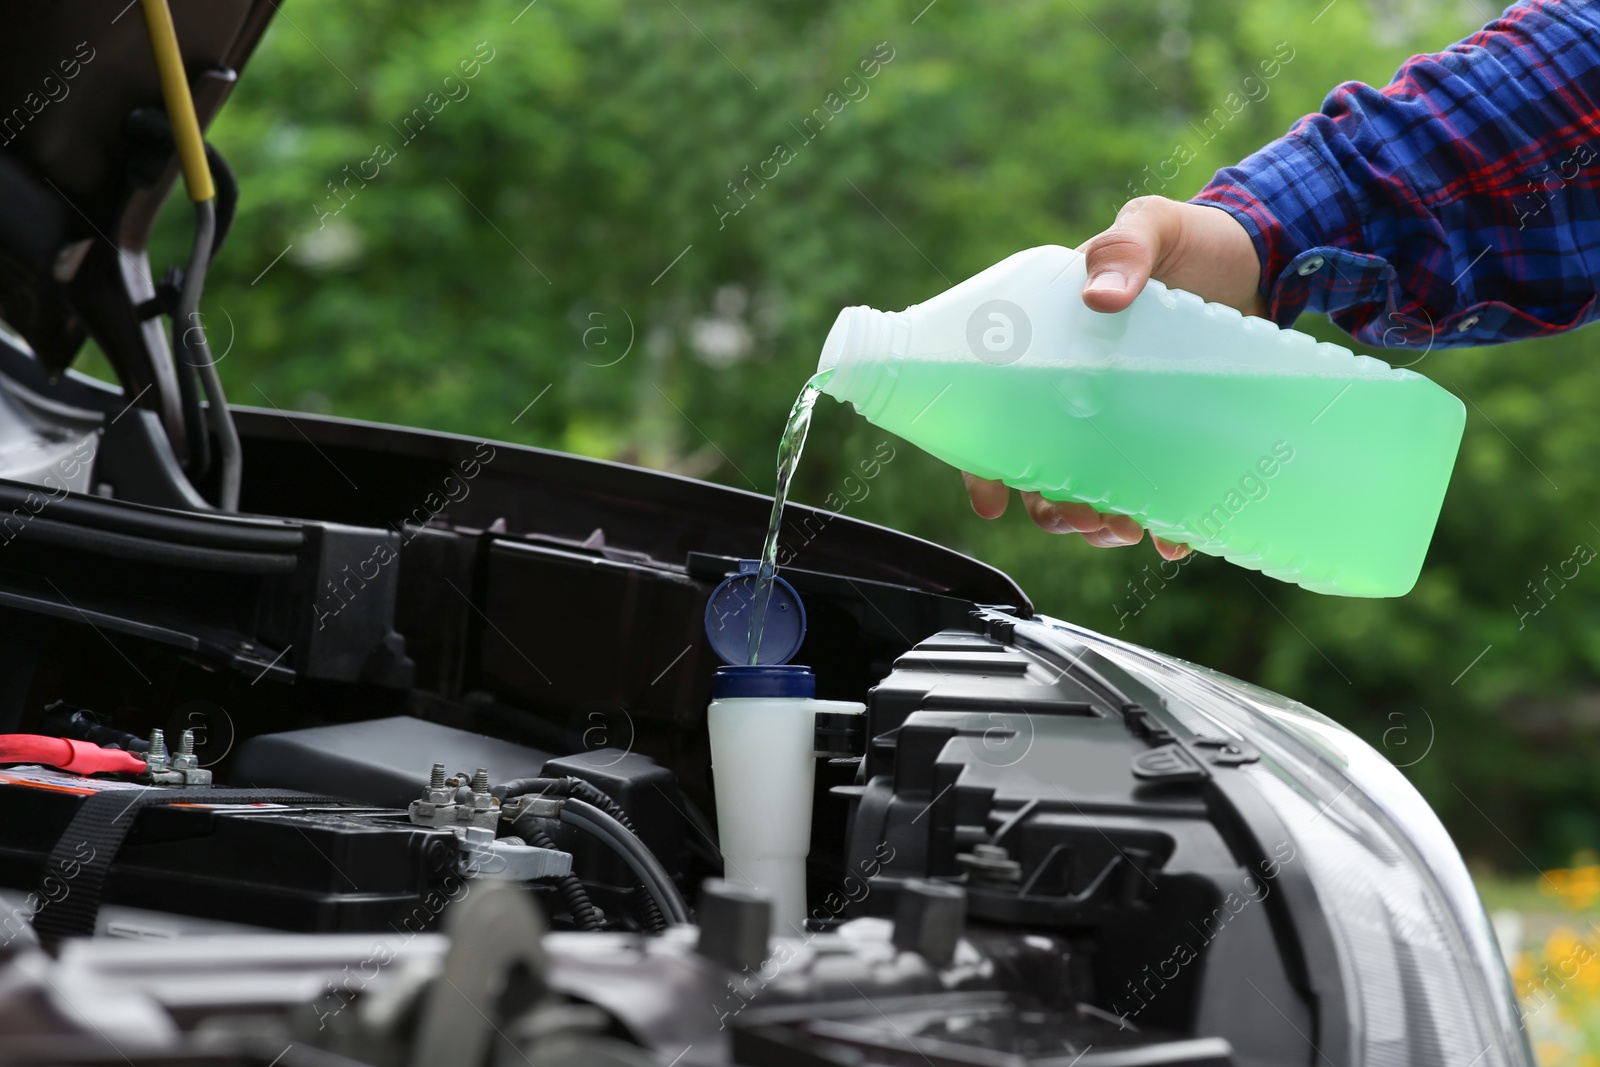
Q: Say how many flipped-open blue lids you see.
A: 1